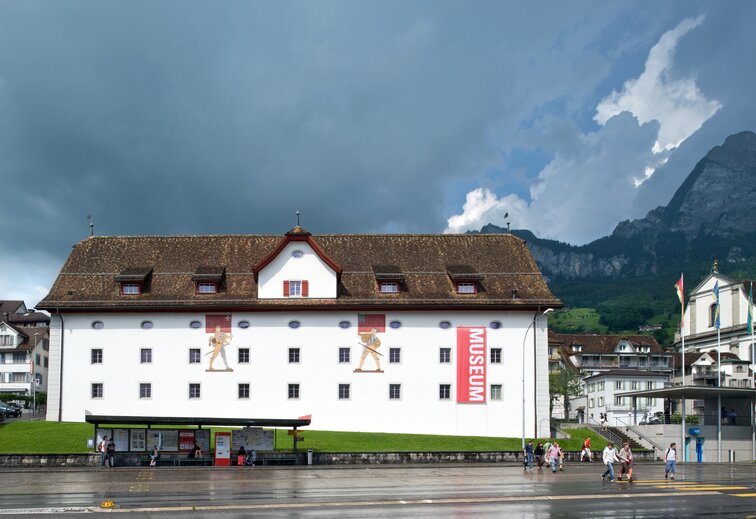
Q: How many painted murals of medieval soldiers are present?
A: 2